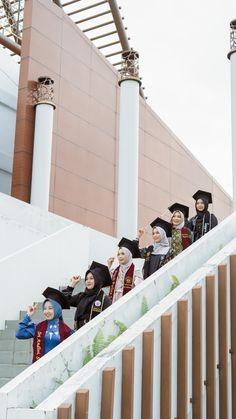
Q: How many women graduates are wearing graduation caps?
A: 6